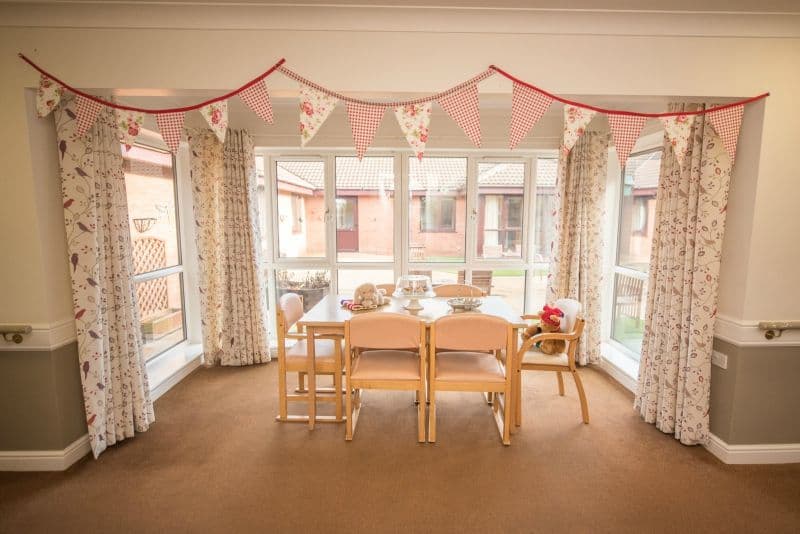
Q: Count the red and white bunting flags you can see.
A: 8